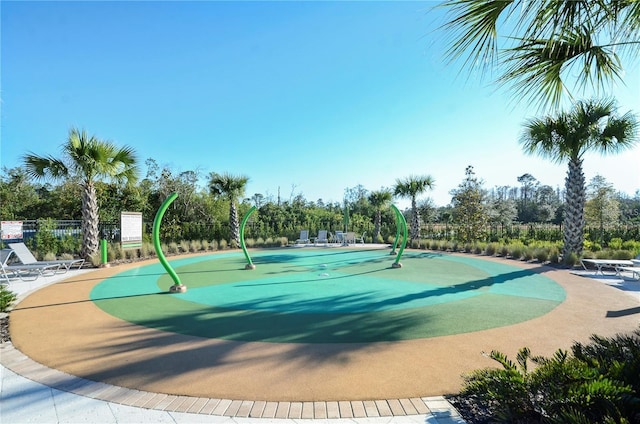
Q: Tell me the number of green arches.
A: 4